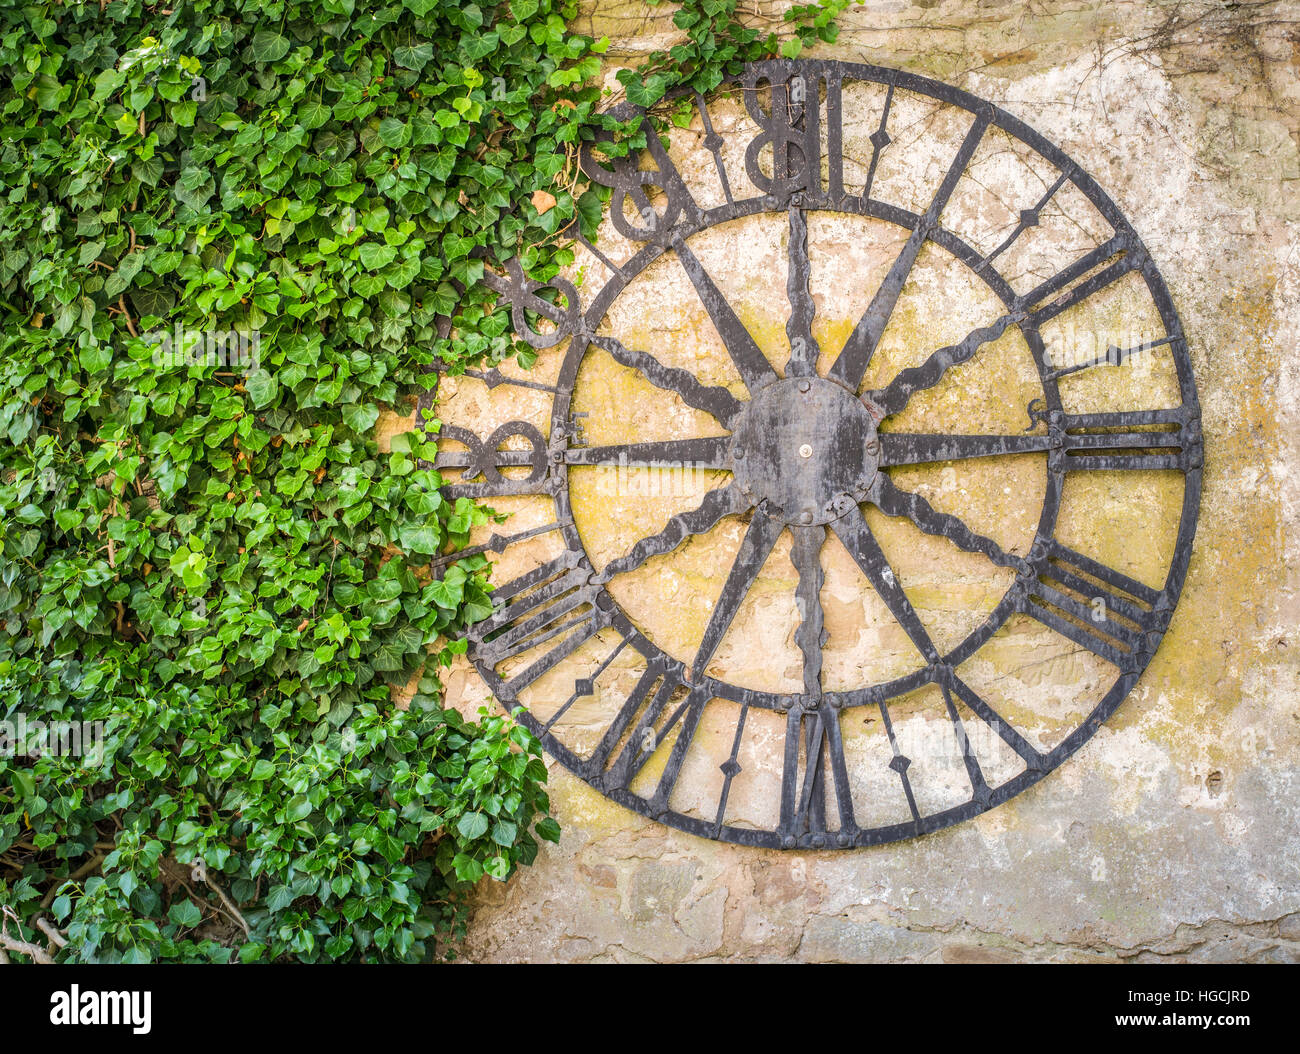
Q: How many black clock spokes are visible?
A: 12